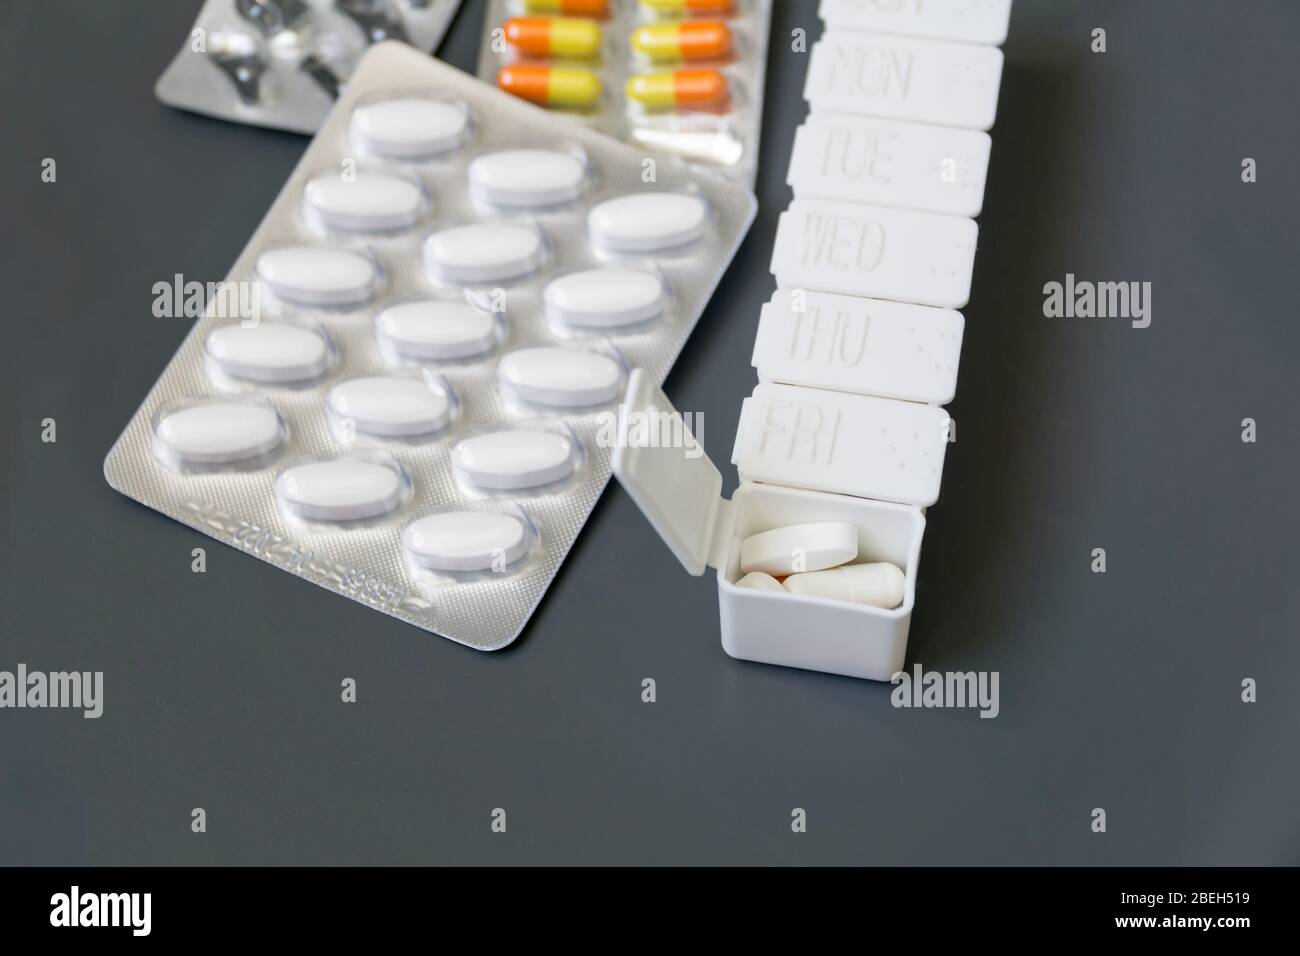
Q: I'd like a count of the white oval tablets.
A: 15